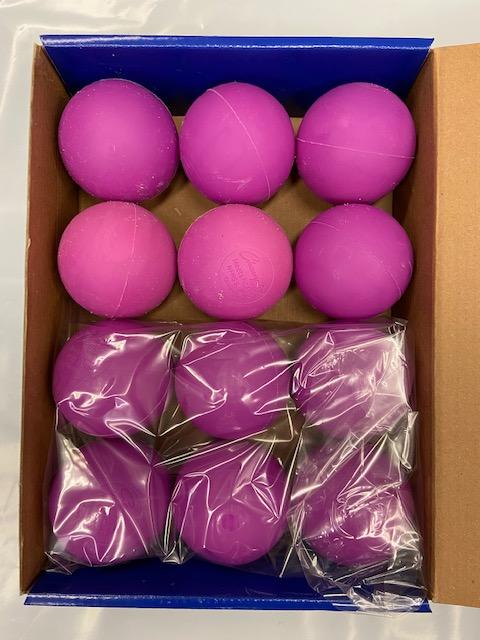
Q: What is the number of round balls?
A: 12